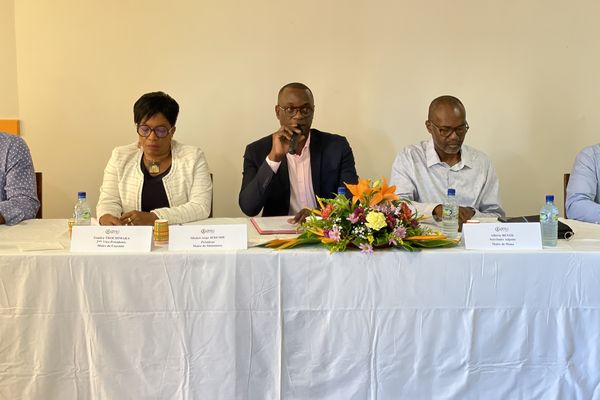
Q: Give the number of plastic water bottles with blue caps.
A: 4